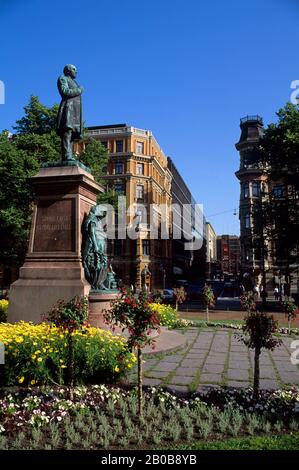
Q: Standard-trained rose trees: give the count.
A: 7